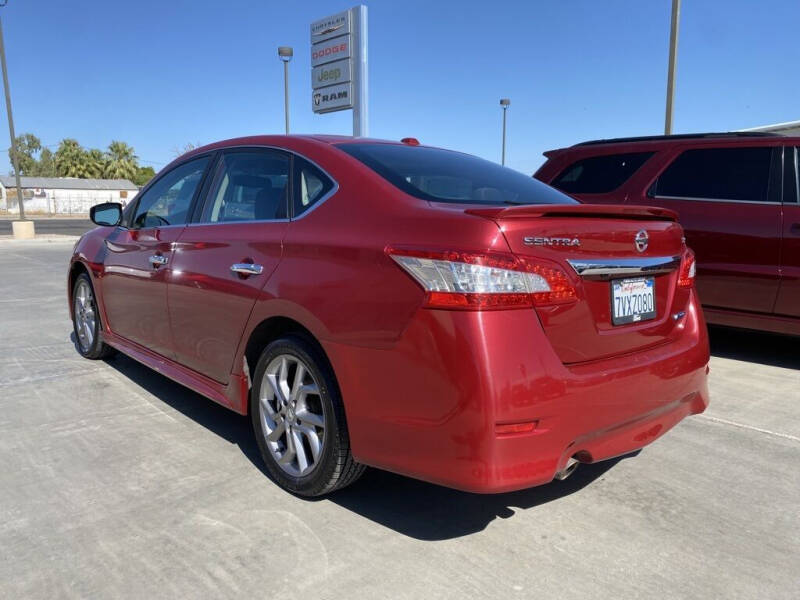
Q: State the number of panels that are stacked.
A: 4